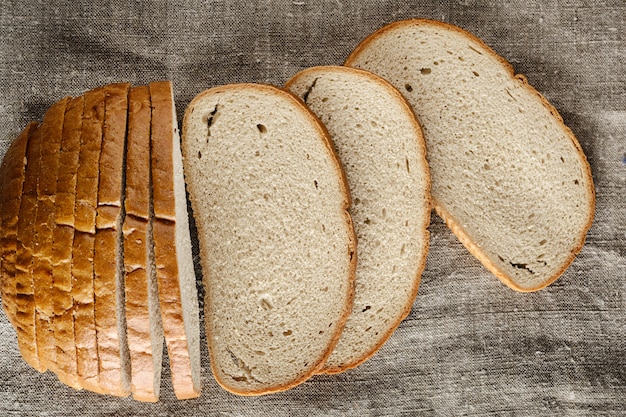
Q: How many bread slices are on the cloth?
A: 11